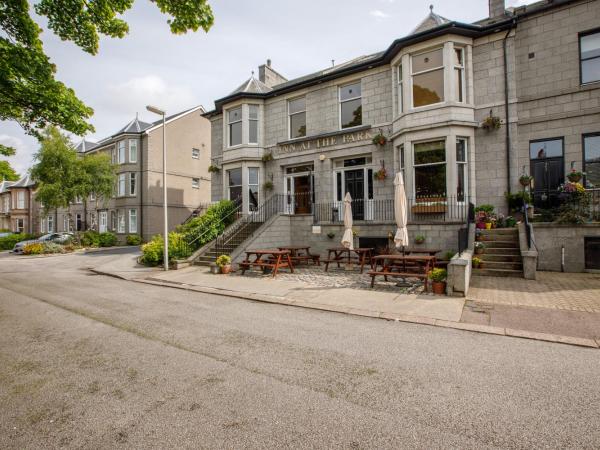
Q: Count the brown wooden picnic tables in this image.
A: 5